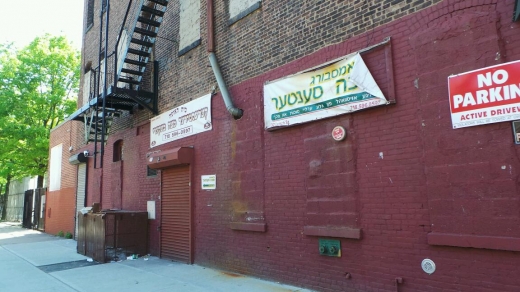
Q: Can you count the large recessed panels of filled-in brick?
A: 3